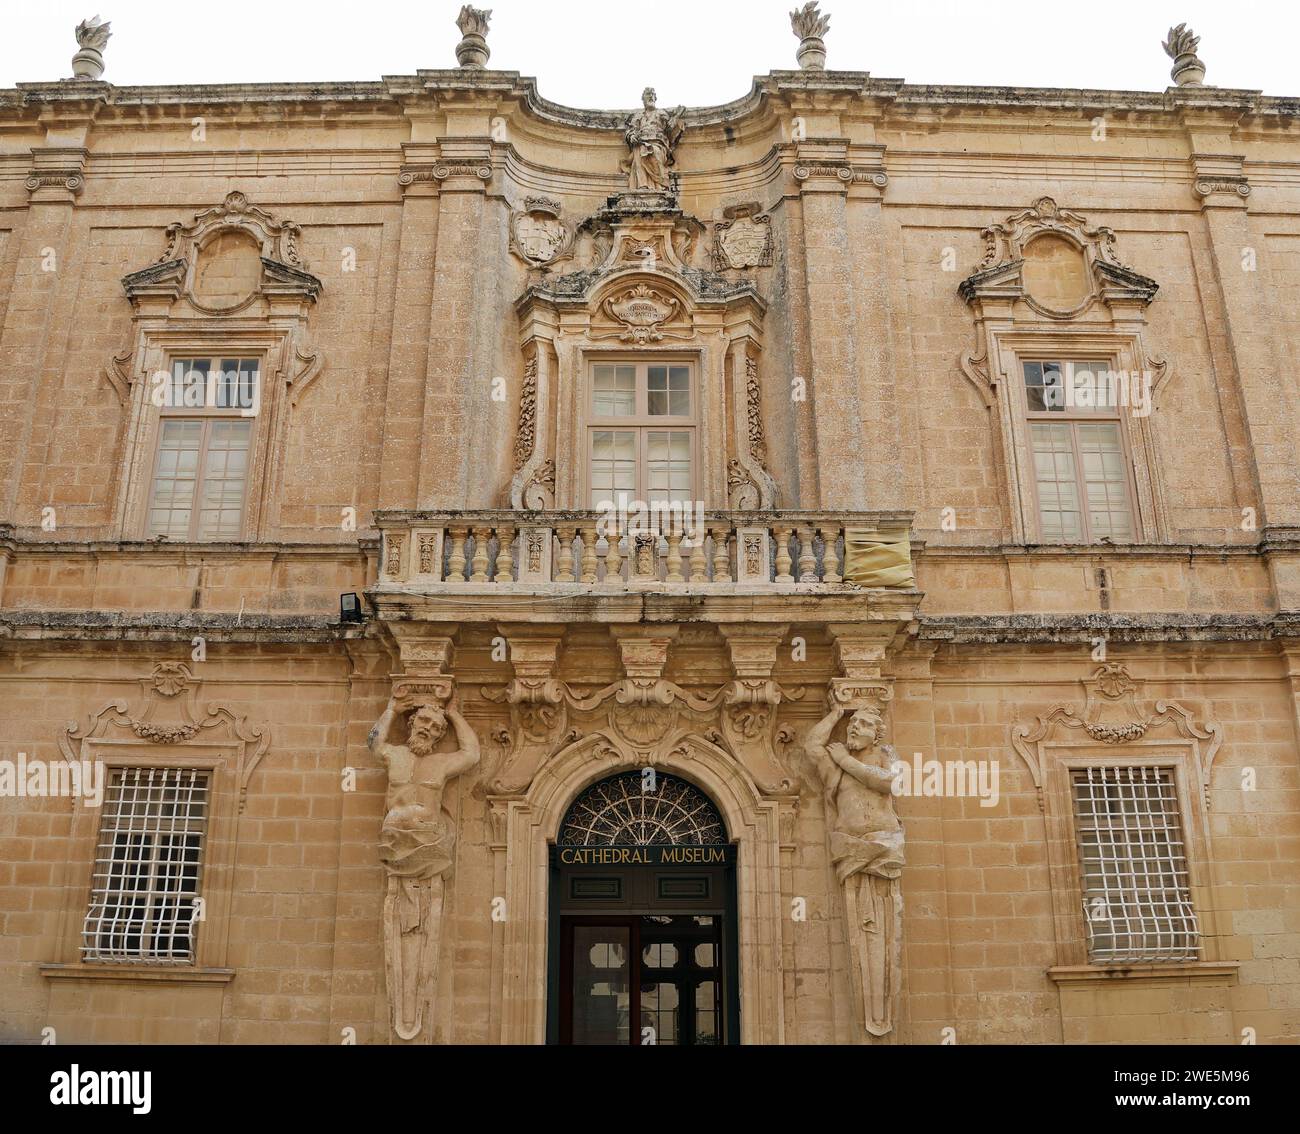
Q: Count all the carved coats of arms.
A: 2